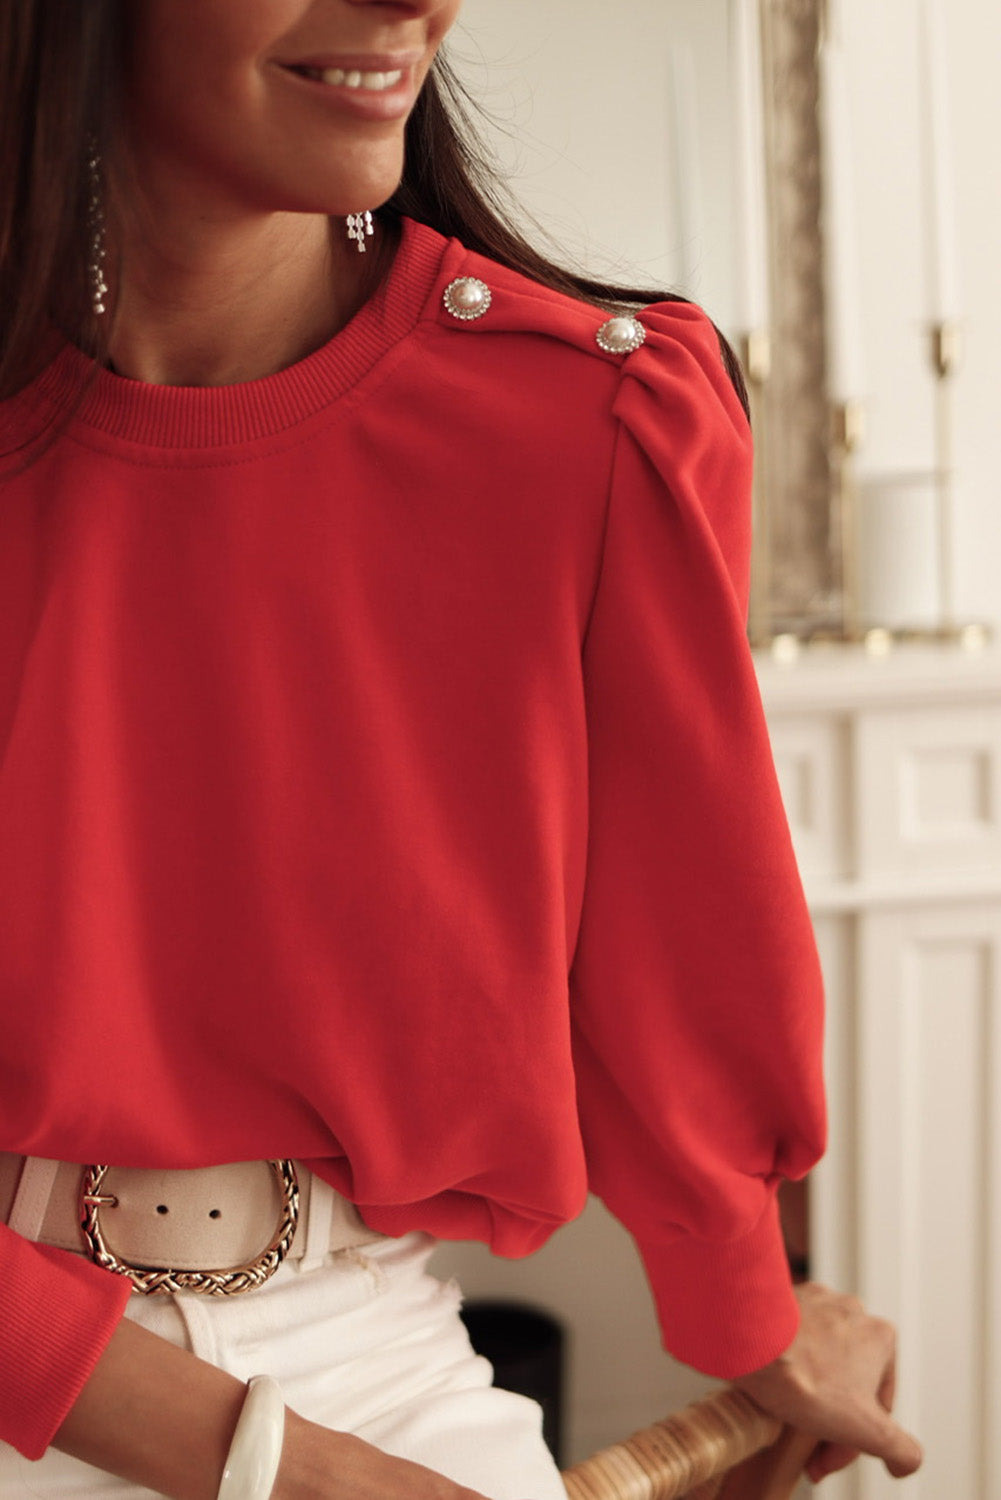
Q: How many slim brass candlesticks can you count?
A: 3